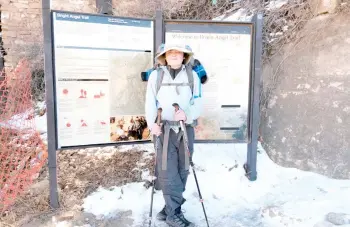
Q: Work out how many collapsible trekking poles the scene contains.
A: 2